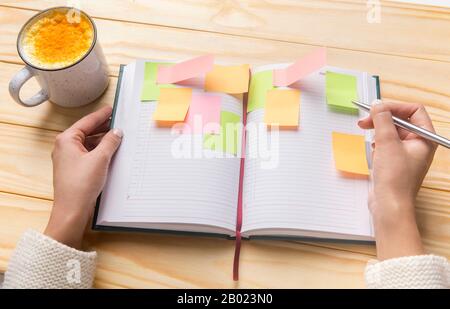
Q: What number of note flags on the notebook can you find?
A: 11